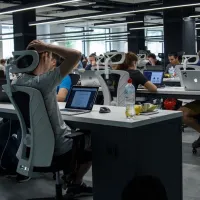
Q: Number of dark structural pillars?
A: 3